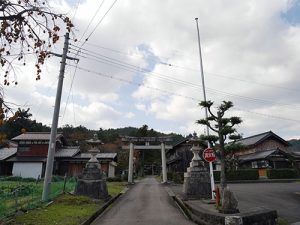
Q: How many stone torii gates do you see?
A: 1